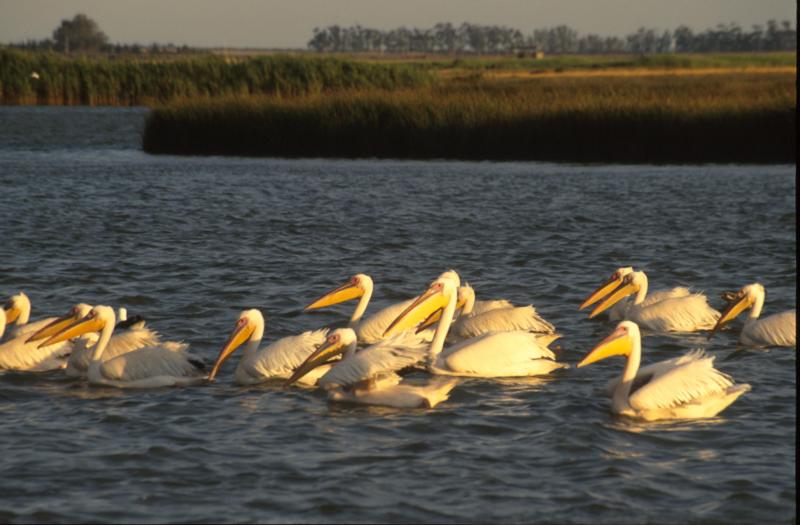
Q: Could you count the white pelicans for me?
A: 14